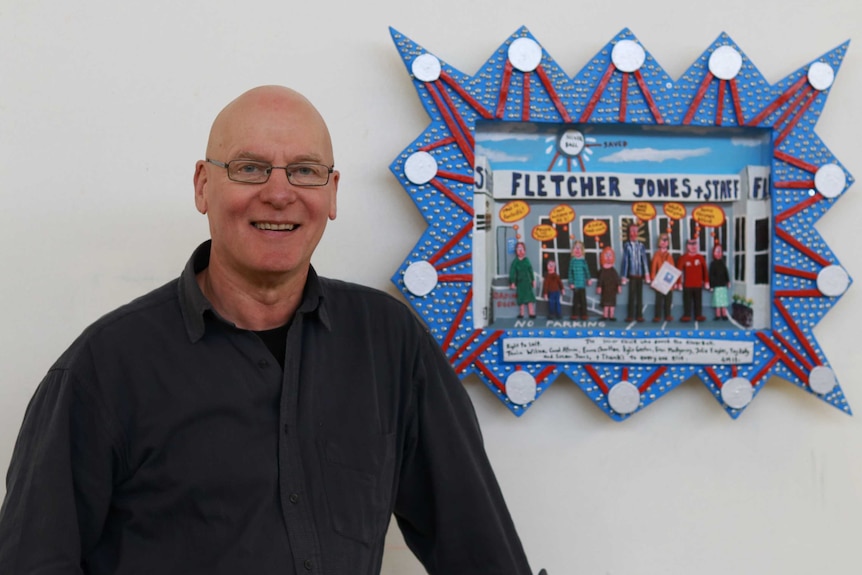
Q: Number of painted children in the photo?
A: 1